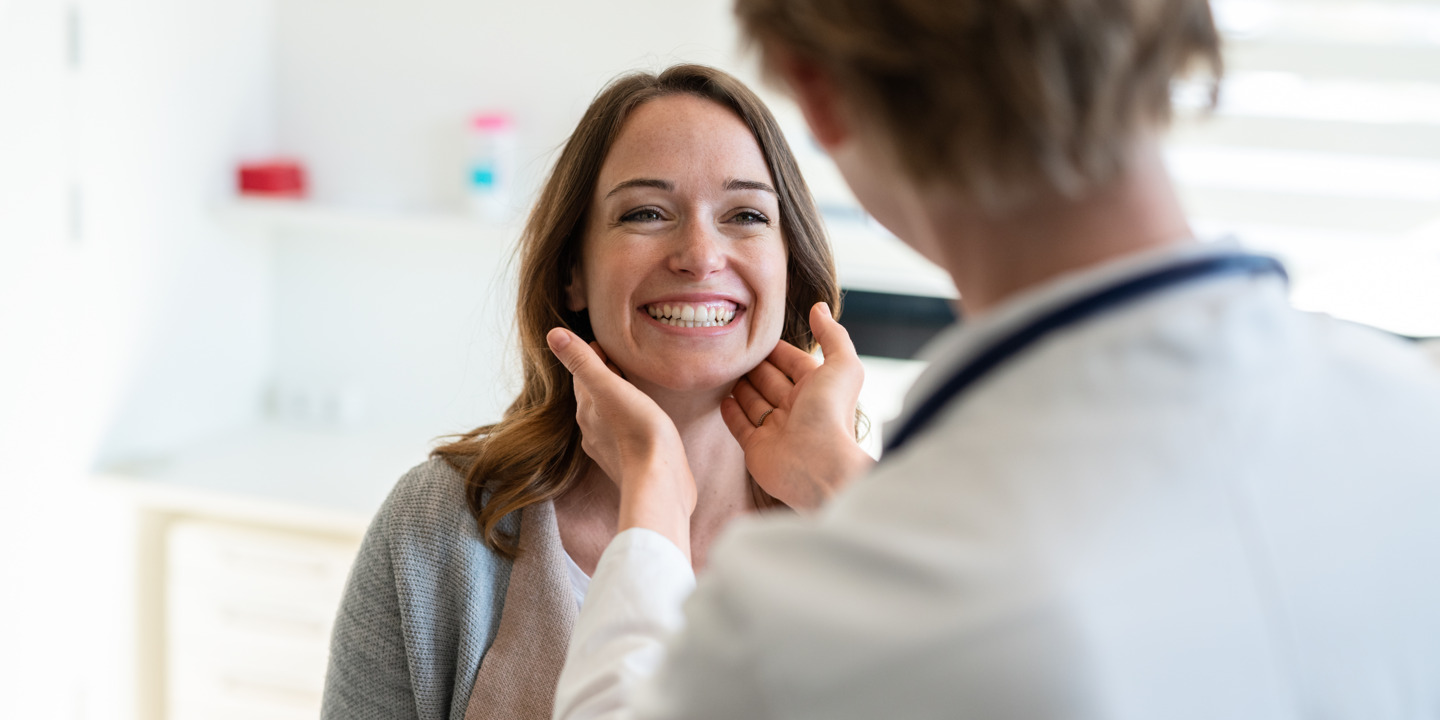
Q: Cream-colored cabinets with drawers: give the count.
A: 1